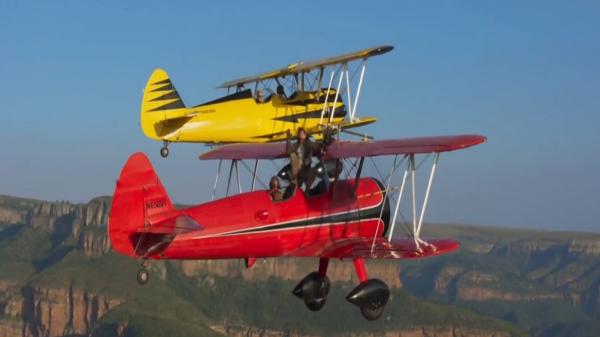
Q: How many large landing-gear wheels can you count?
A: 2